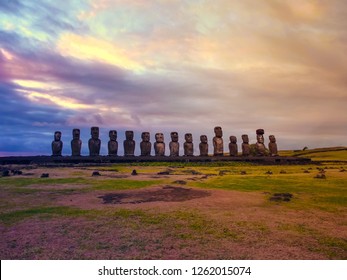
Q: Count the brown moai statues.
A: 15